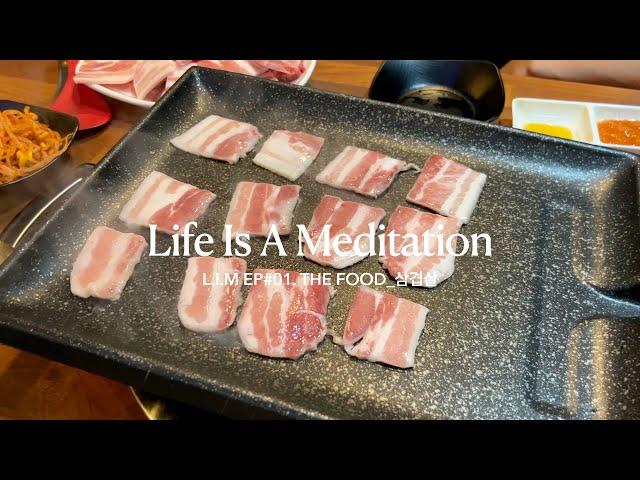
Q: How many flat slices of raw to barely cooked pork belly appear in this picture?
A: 12